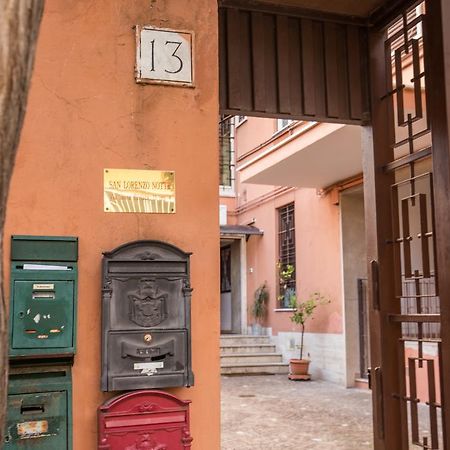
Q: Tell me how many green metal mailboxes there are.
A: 2